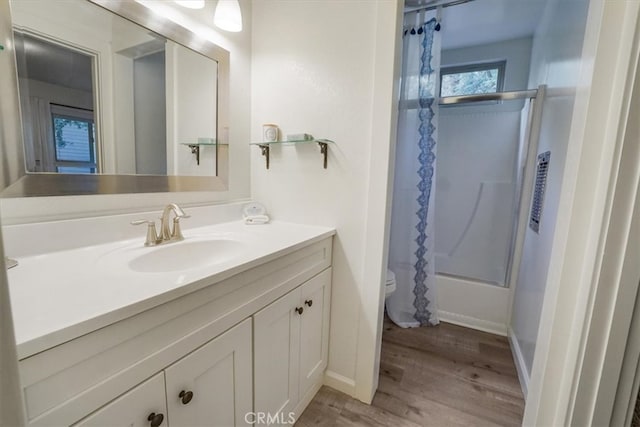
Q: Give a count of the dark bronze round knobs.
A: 4